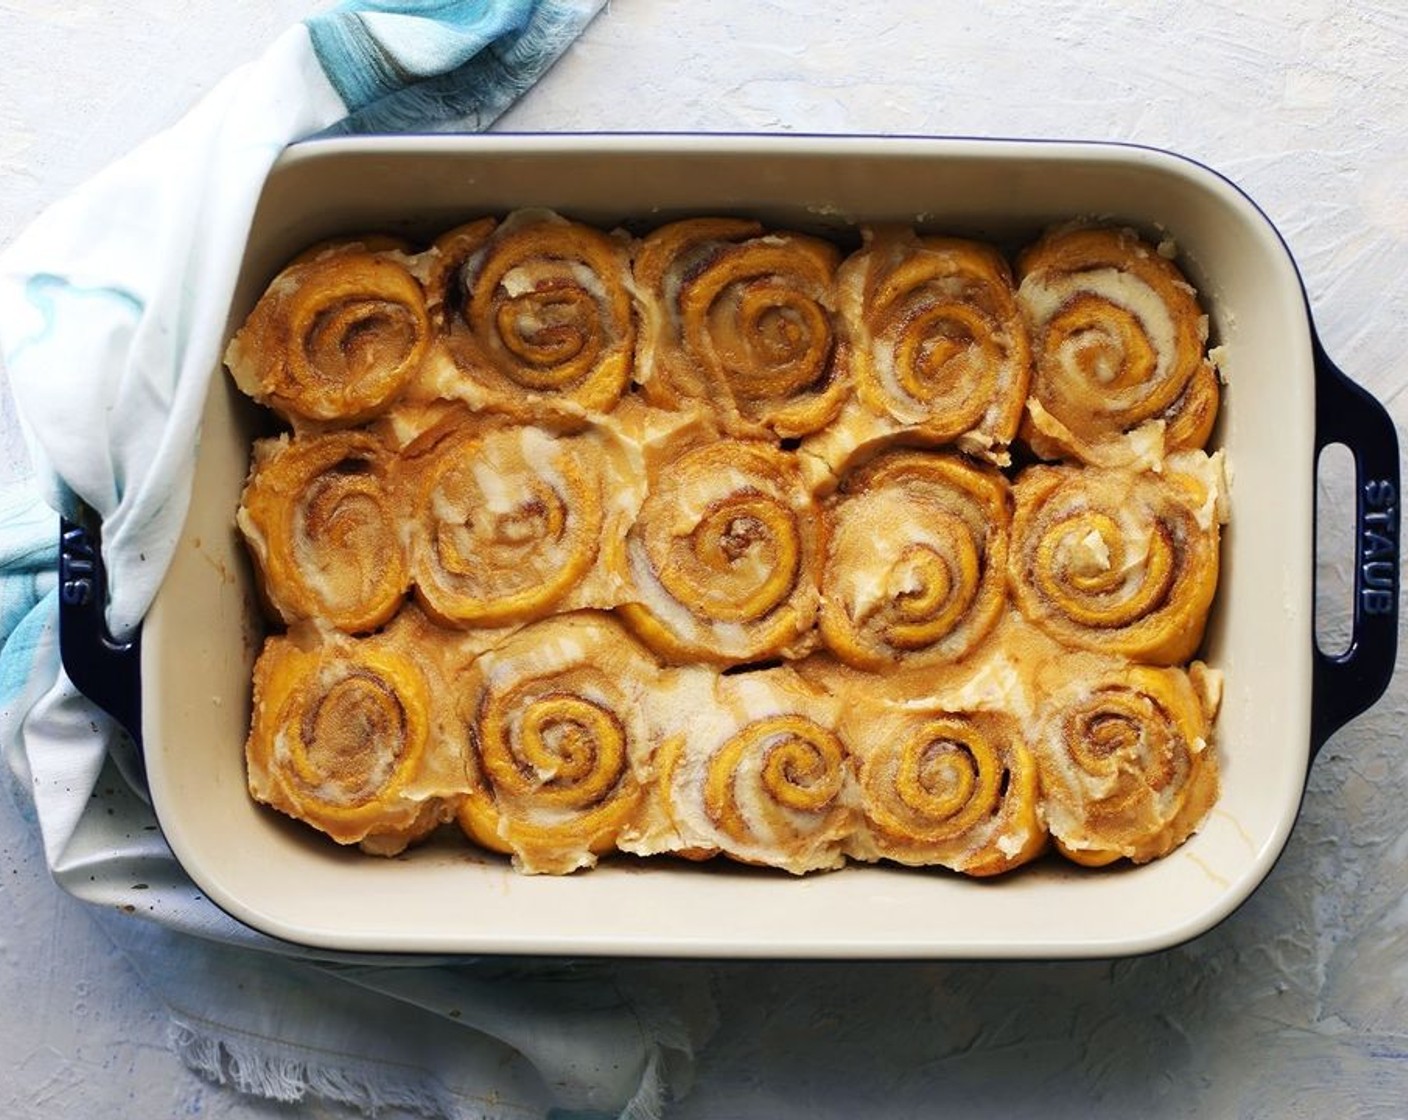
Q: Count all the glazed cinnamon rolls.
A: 15